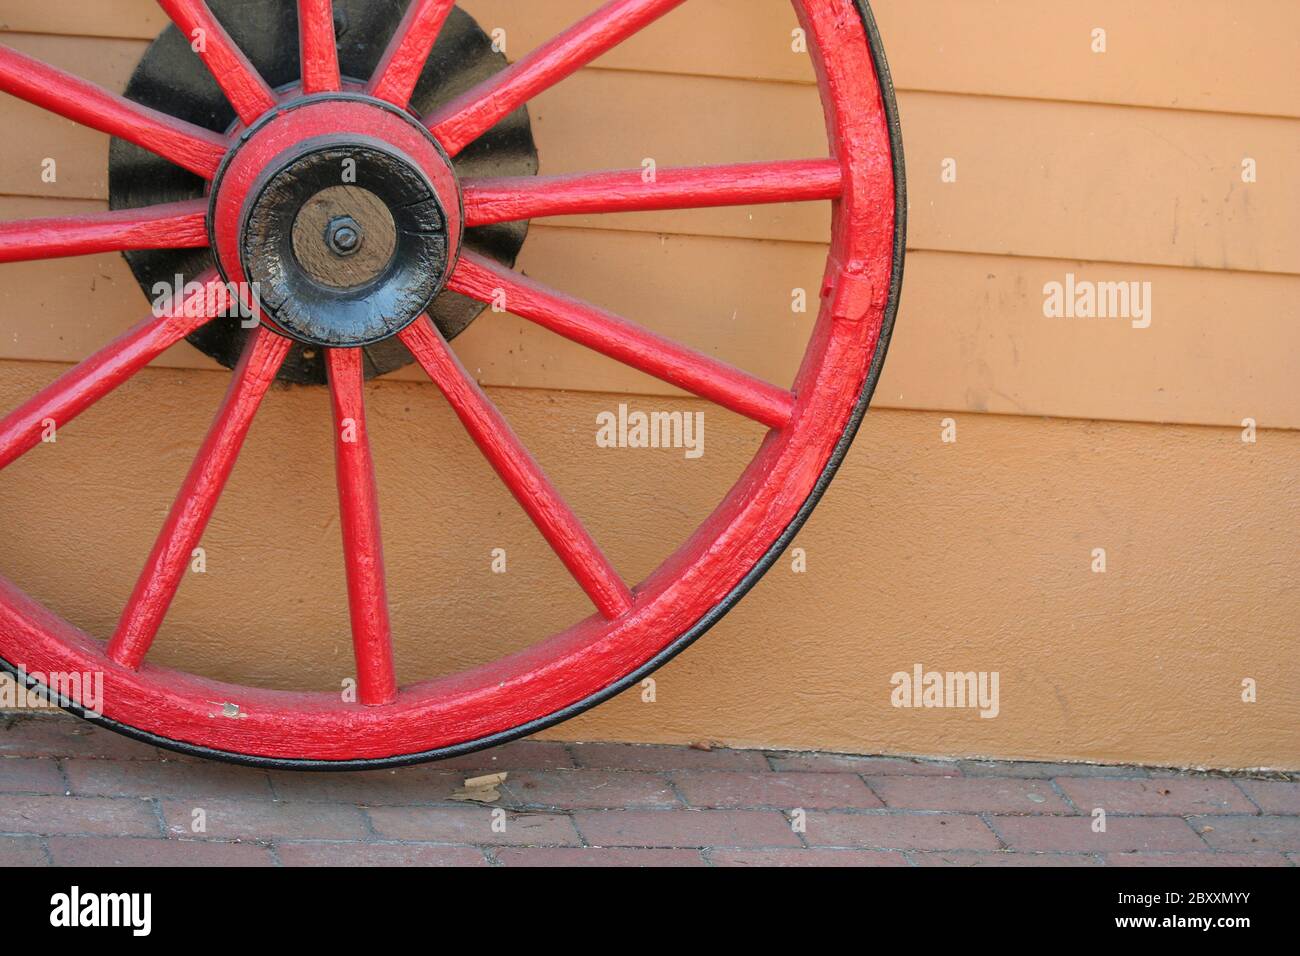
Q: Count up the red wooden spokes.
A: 12